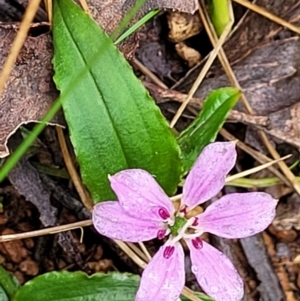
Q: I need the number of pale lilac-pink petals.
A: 6